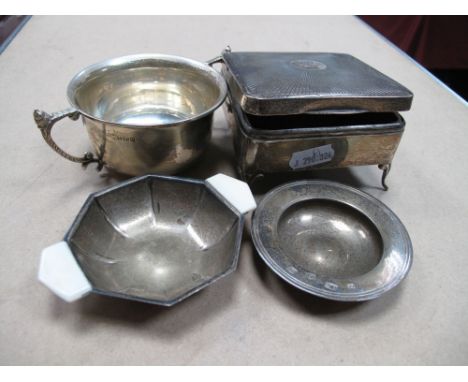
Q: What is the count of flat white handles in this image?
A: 2